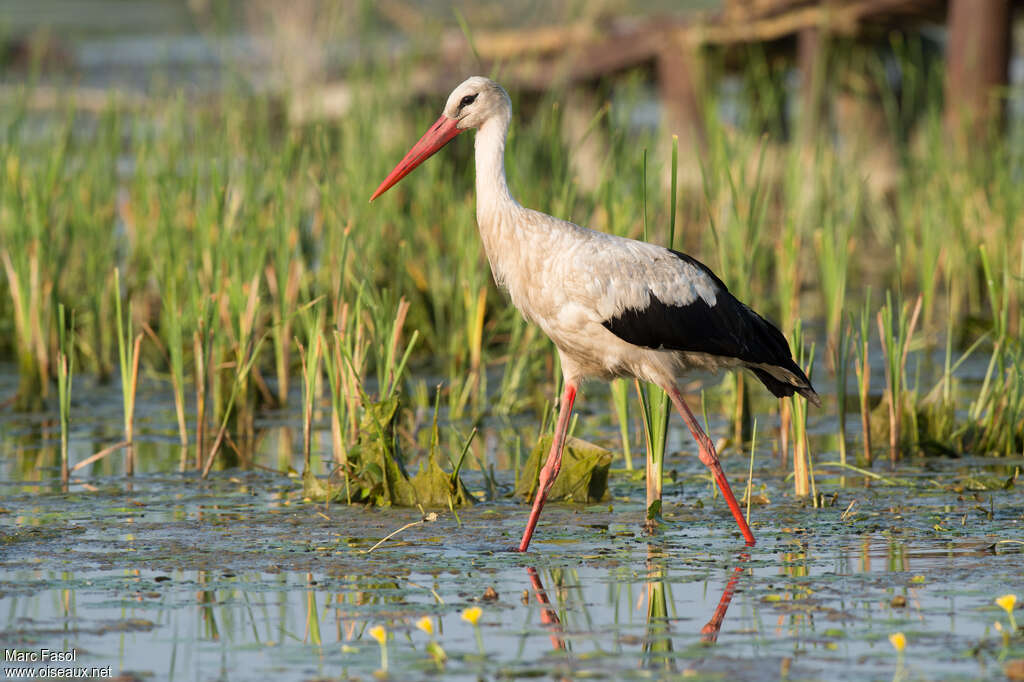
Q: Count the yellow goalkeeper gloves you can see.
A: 0